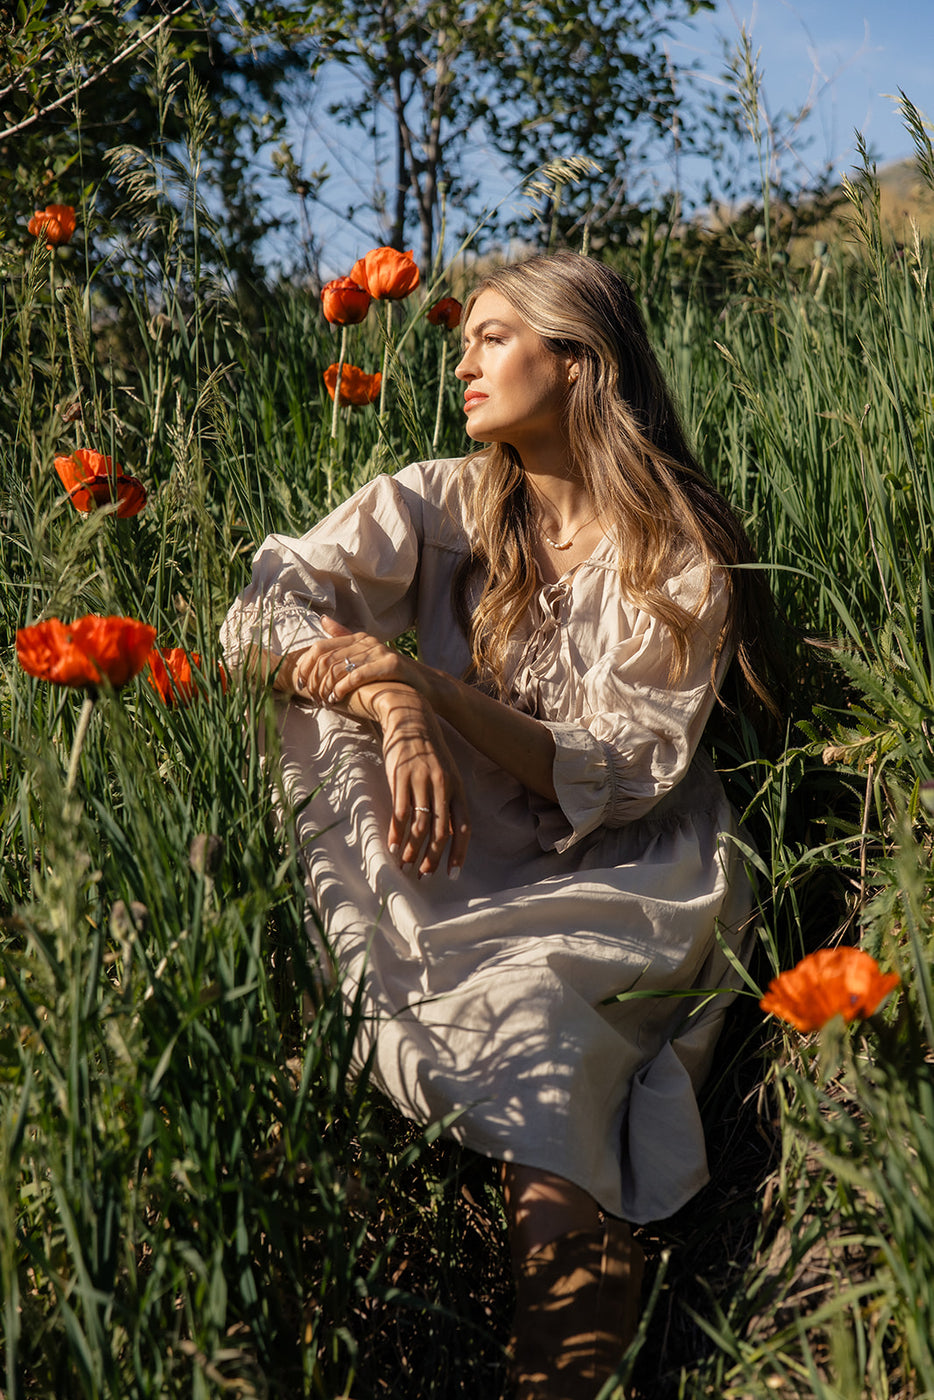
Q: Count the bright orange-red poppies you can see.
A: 9